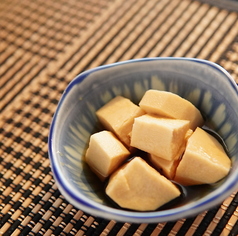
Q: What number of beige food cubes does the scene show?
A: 7